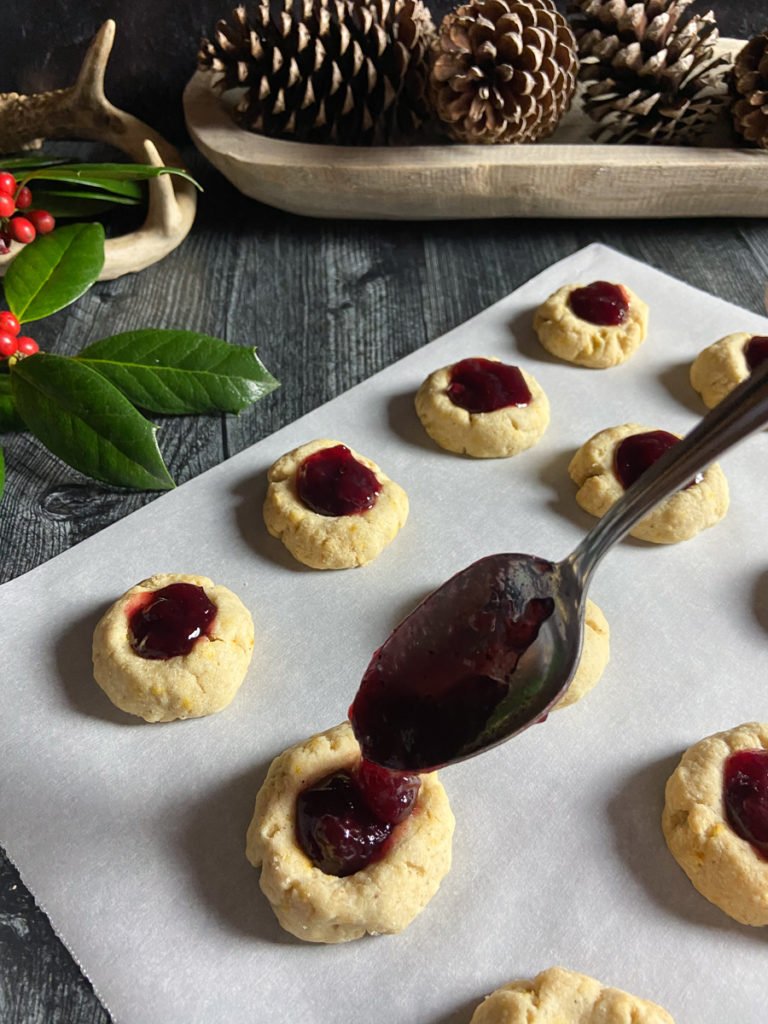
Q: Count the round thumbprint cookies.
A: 10